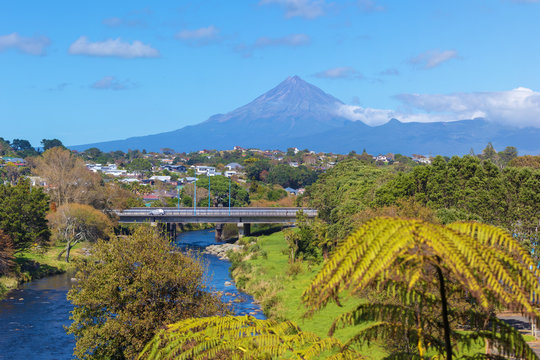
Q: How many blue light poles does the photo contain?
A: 4